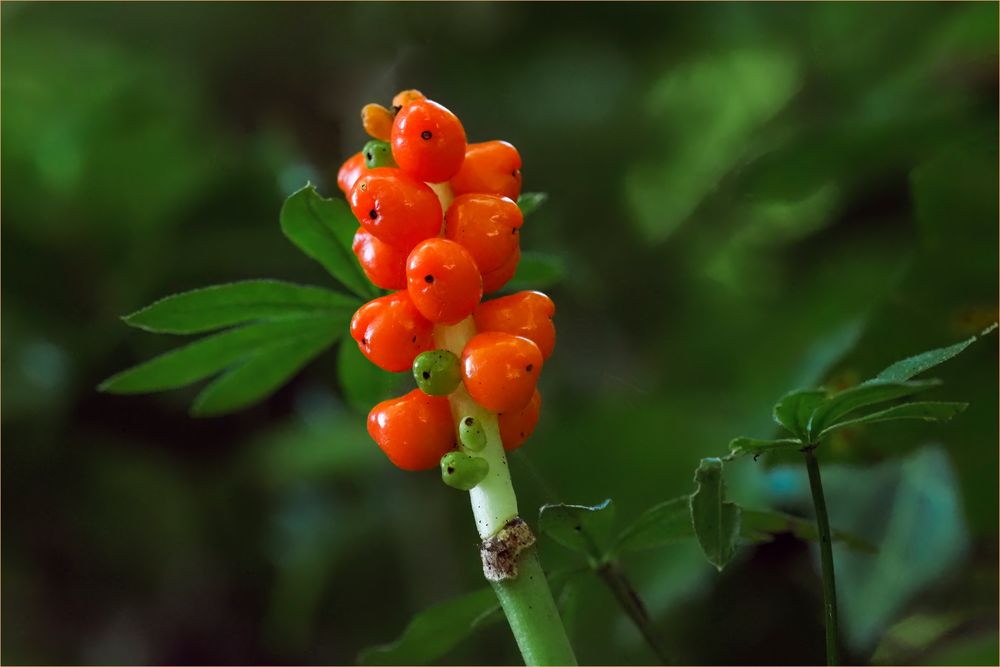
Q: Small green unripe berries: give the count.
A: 4